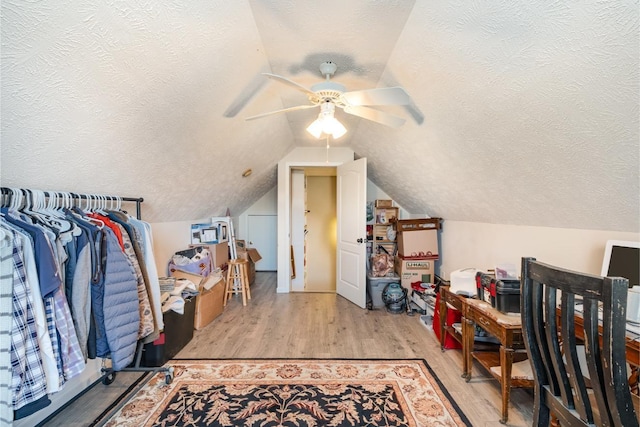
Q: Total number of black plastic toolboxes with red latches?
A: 1